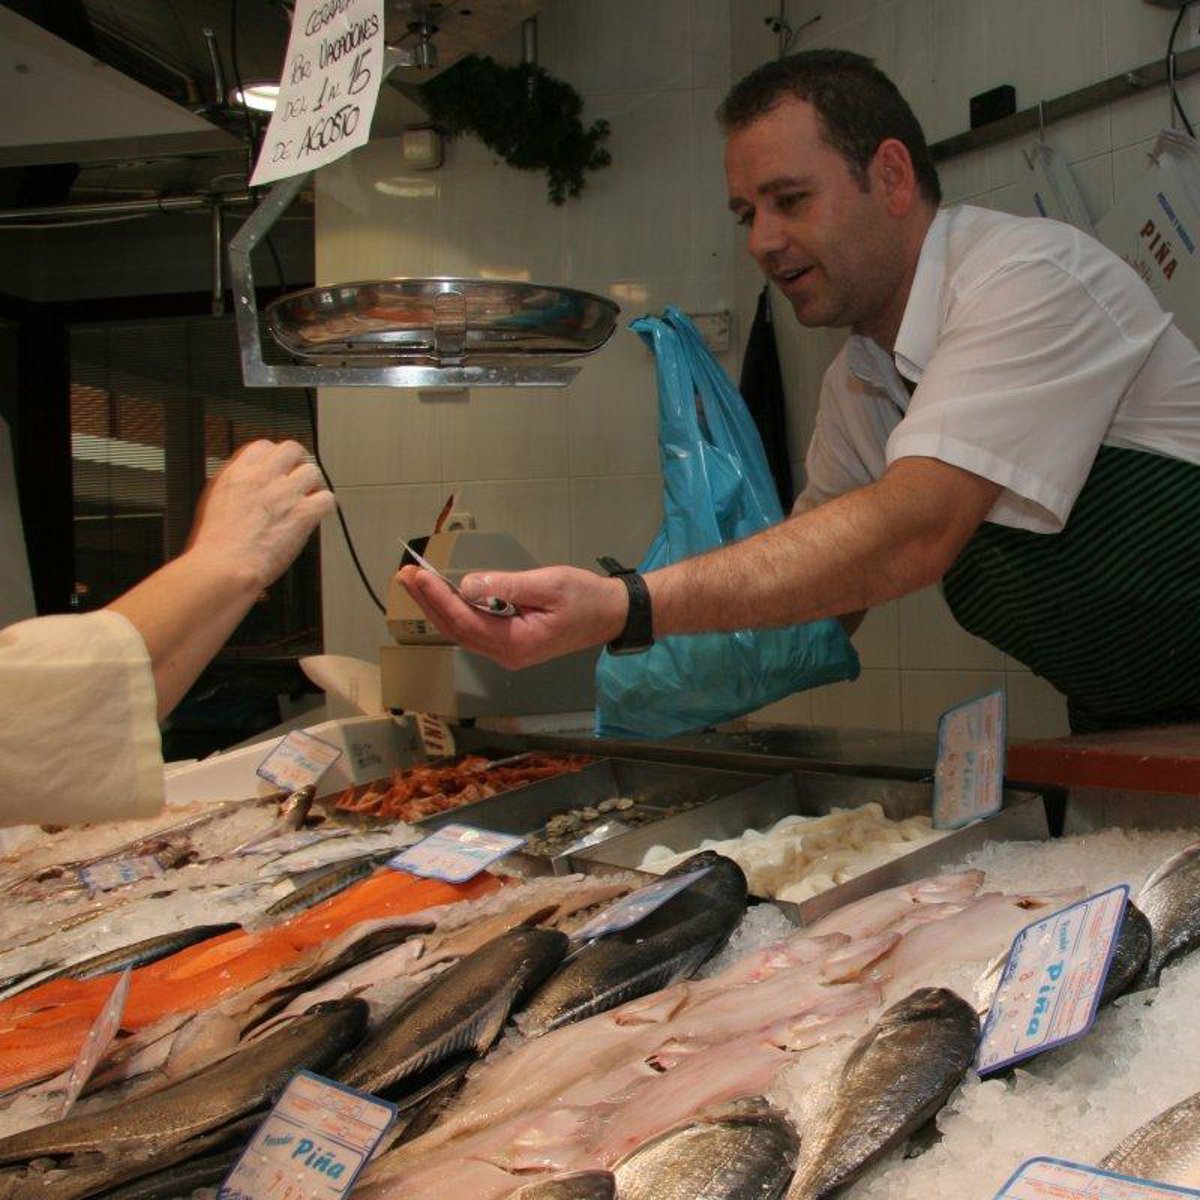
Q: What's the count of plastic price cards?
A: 9